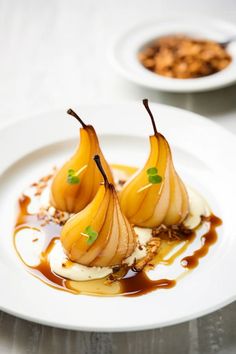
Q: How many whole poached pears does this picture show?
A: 3